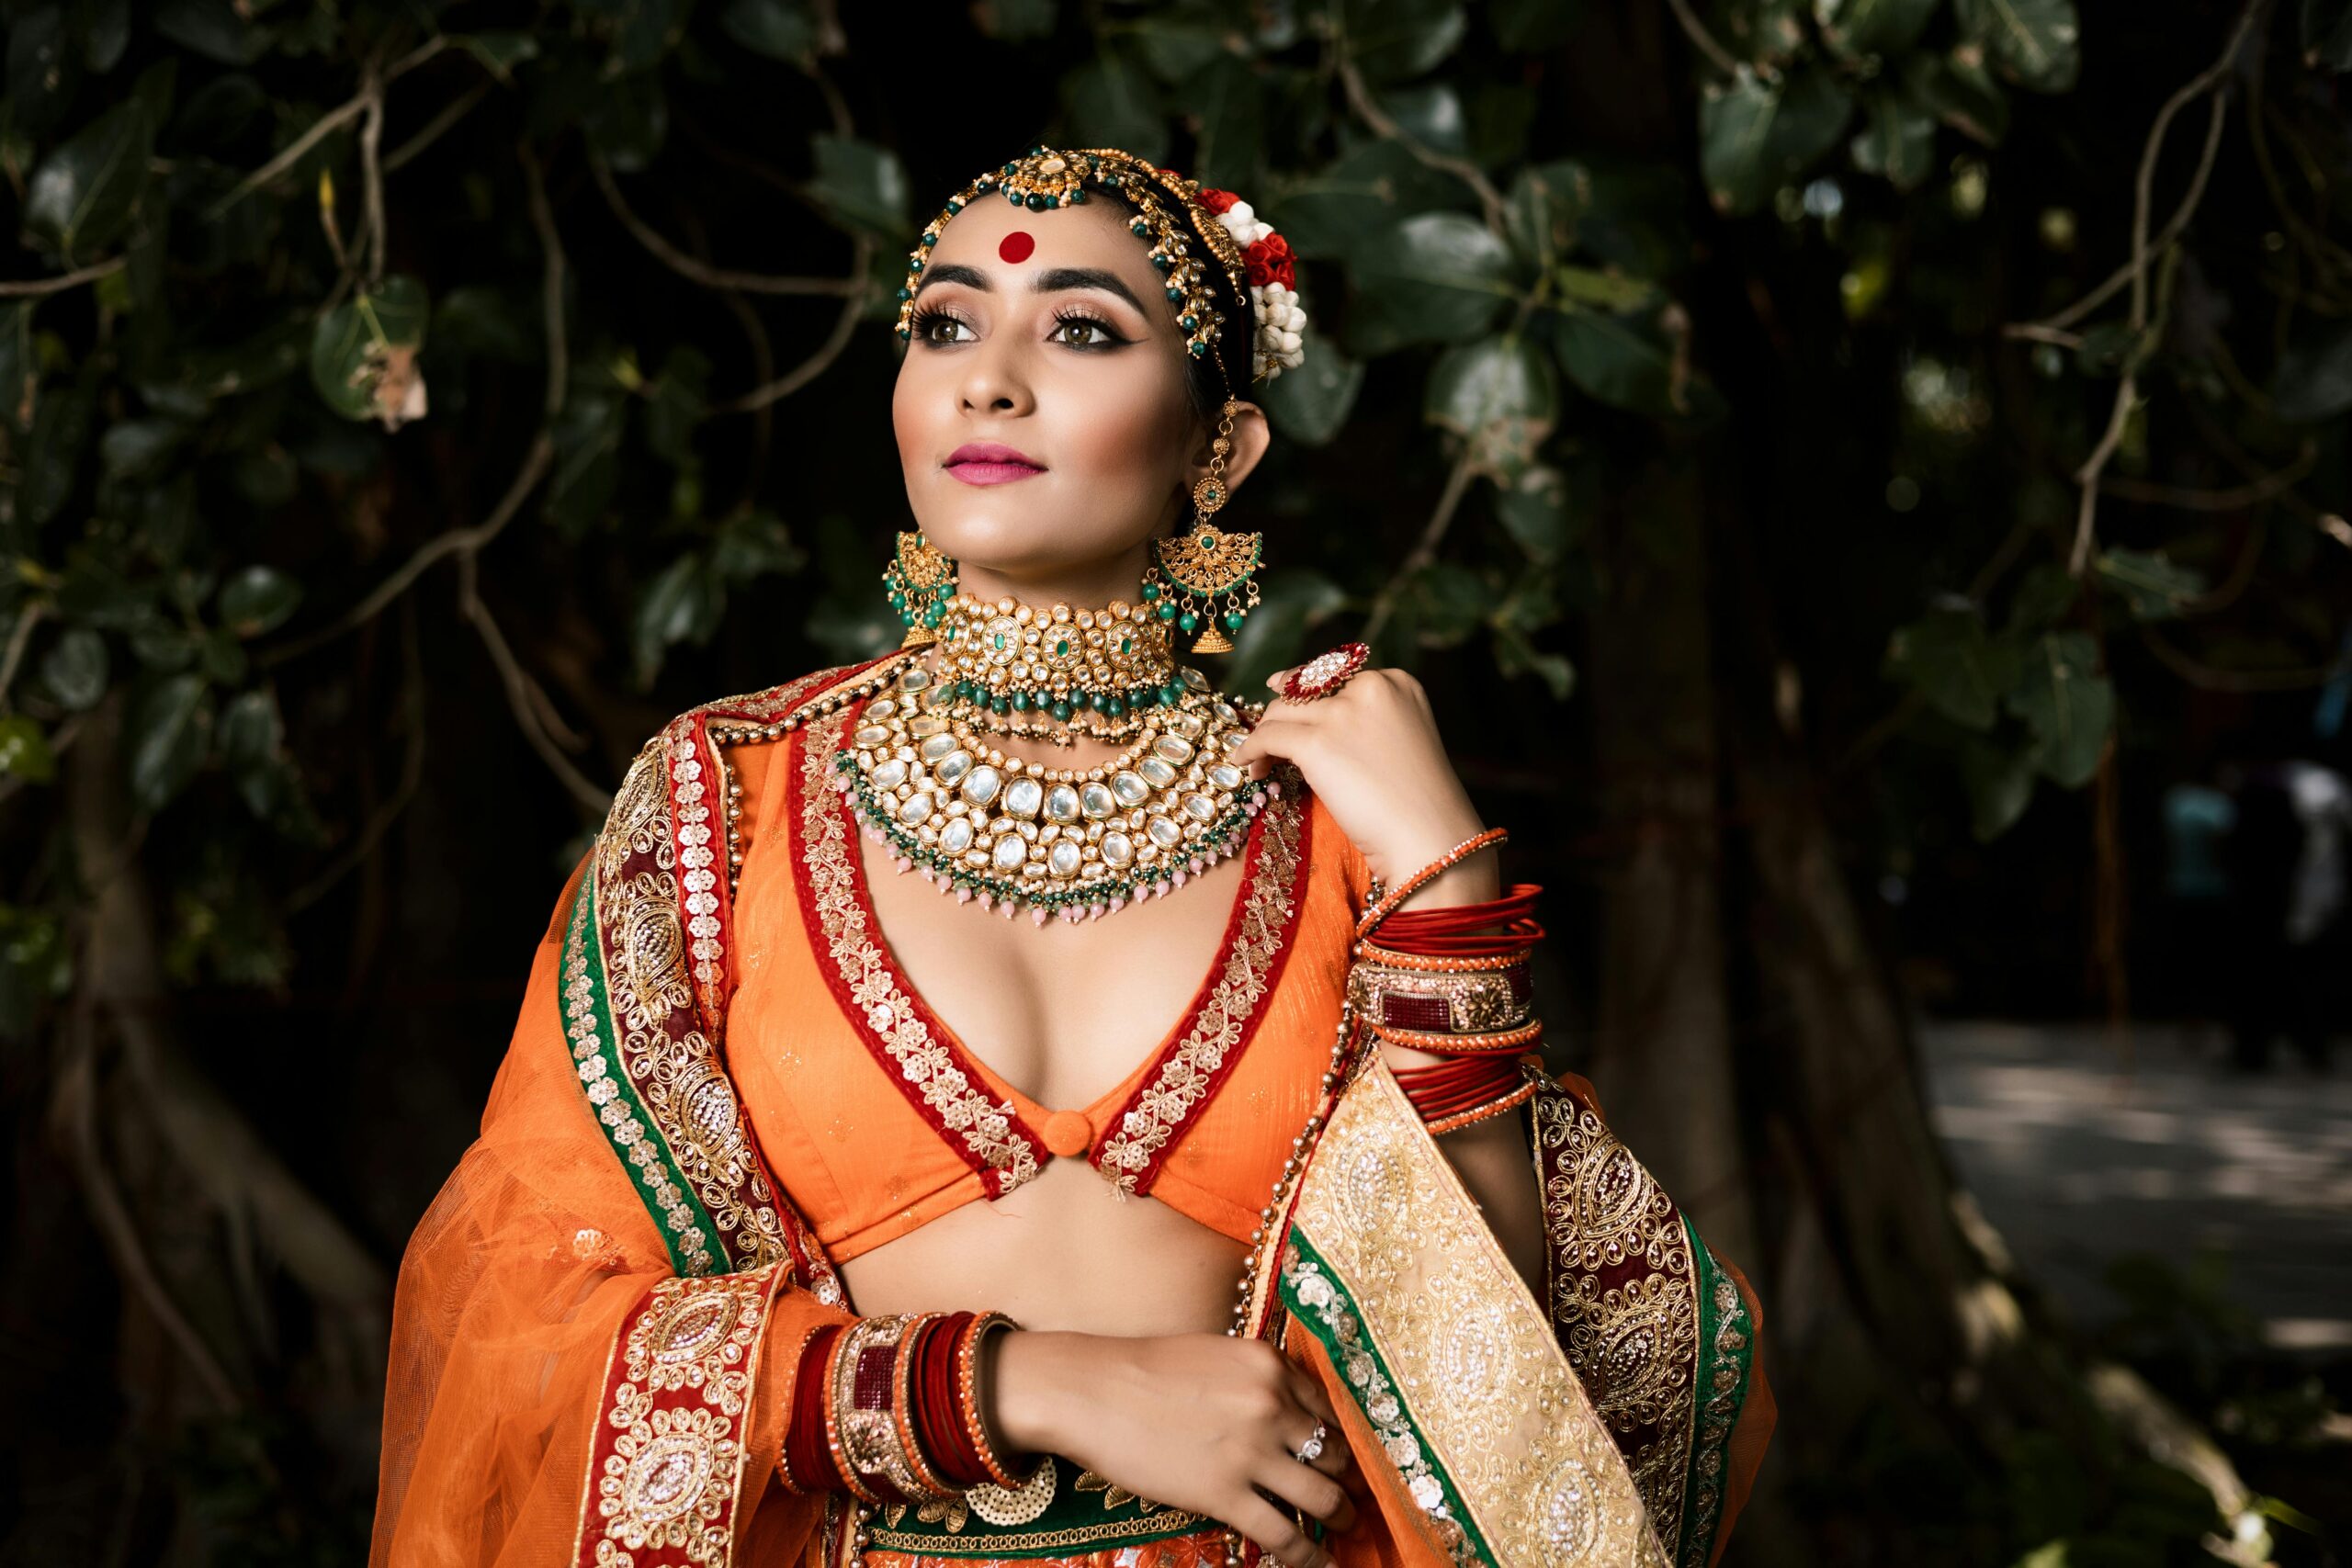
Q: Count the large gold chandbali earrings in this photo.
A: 2